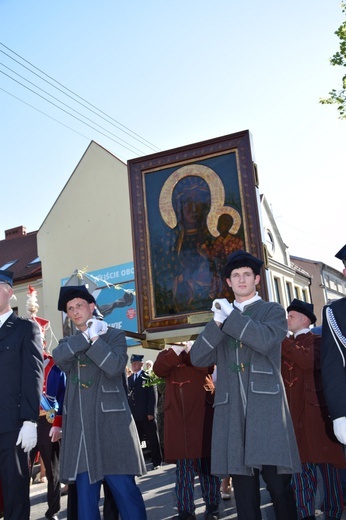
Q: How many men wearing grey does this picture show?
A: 2